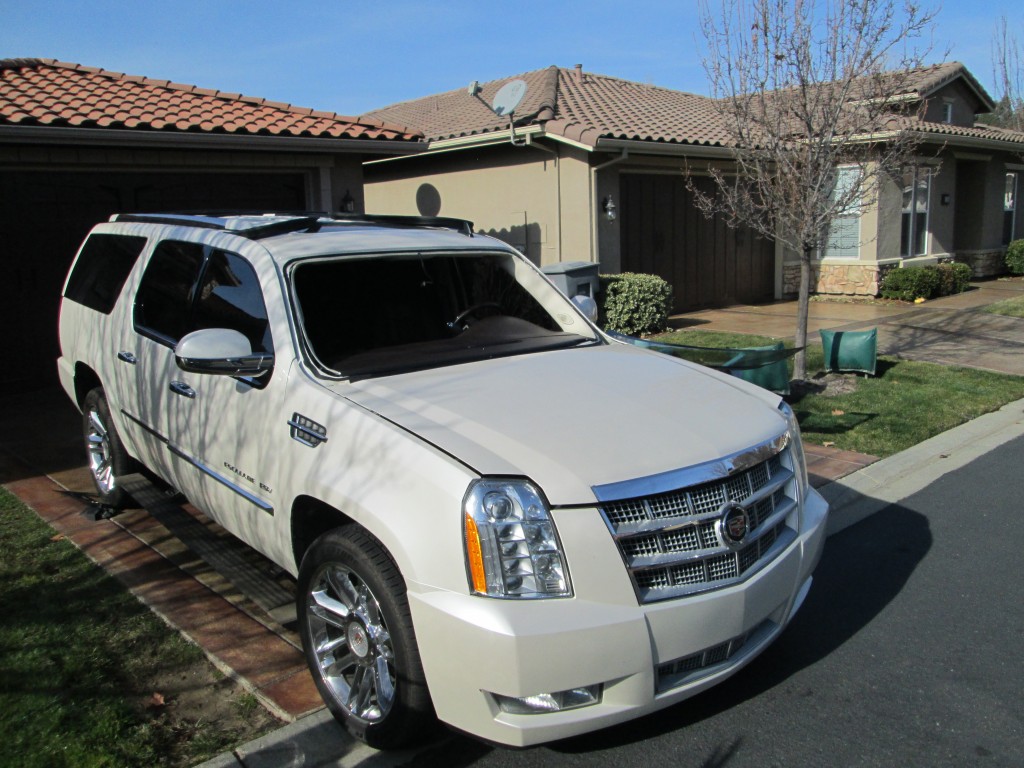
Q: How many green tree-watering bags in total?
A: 2